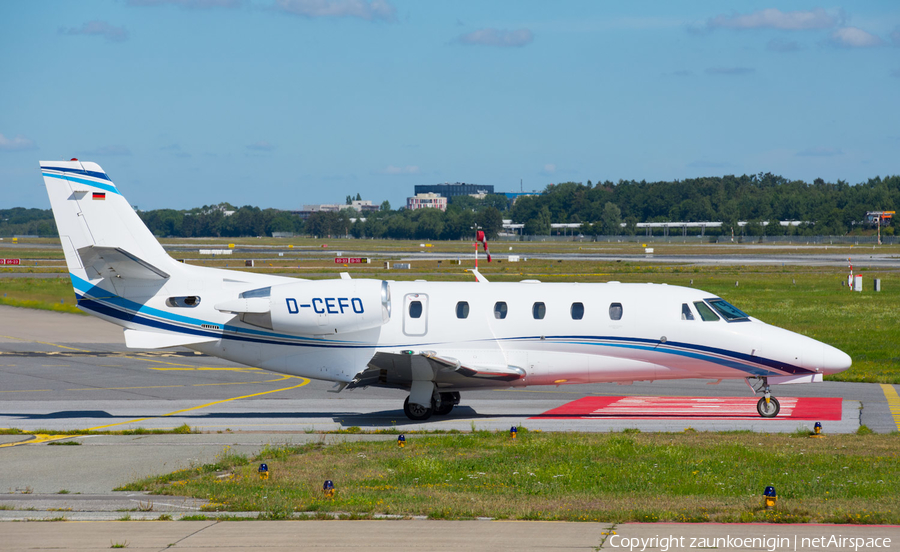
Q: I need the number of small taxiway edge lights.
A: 6